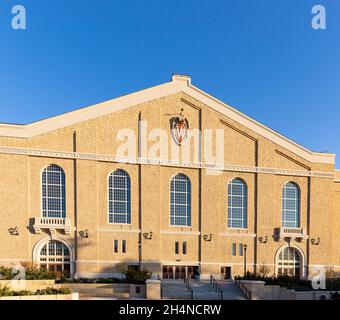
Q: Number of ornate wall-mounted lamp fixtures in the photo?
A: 6